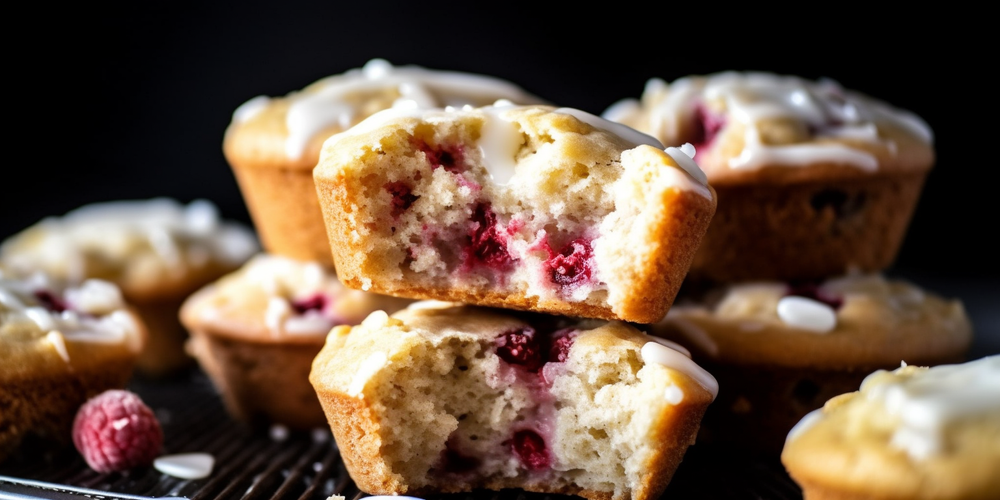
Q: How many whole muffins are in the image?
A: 7